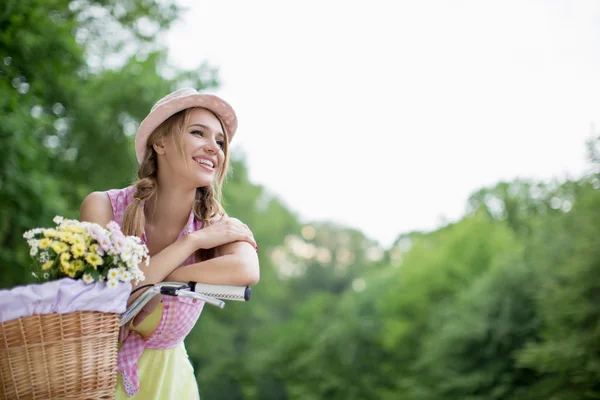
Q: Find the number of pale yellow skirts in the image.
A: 1